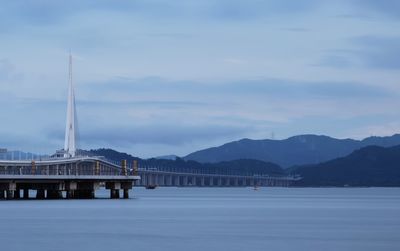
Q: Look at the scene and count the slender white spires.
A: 1